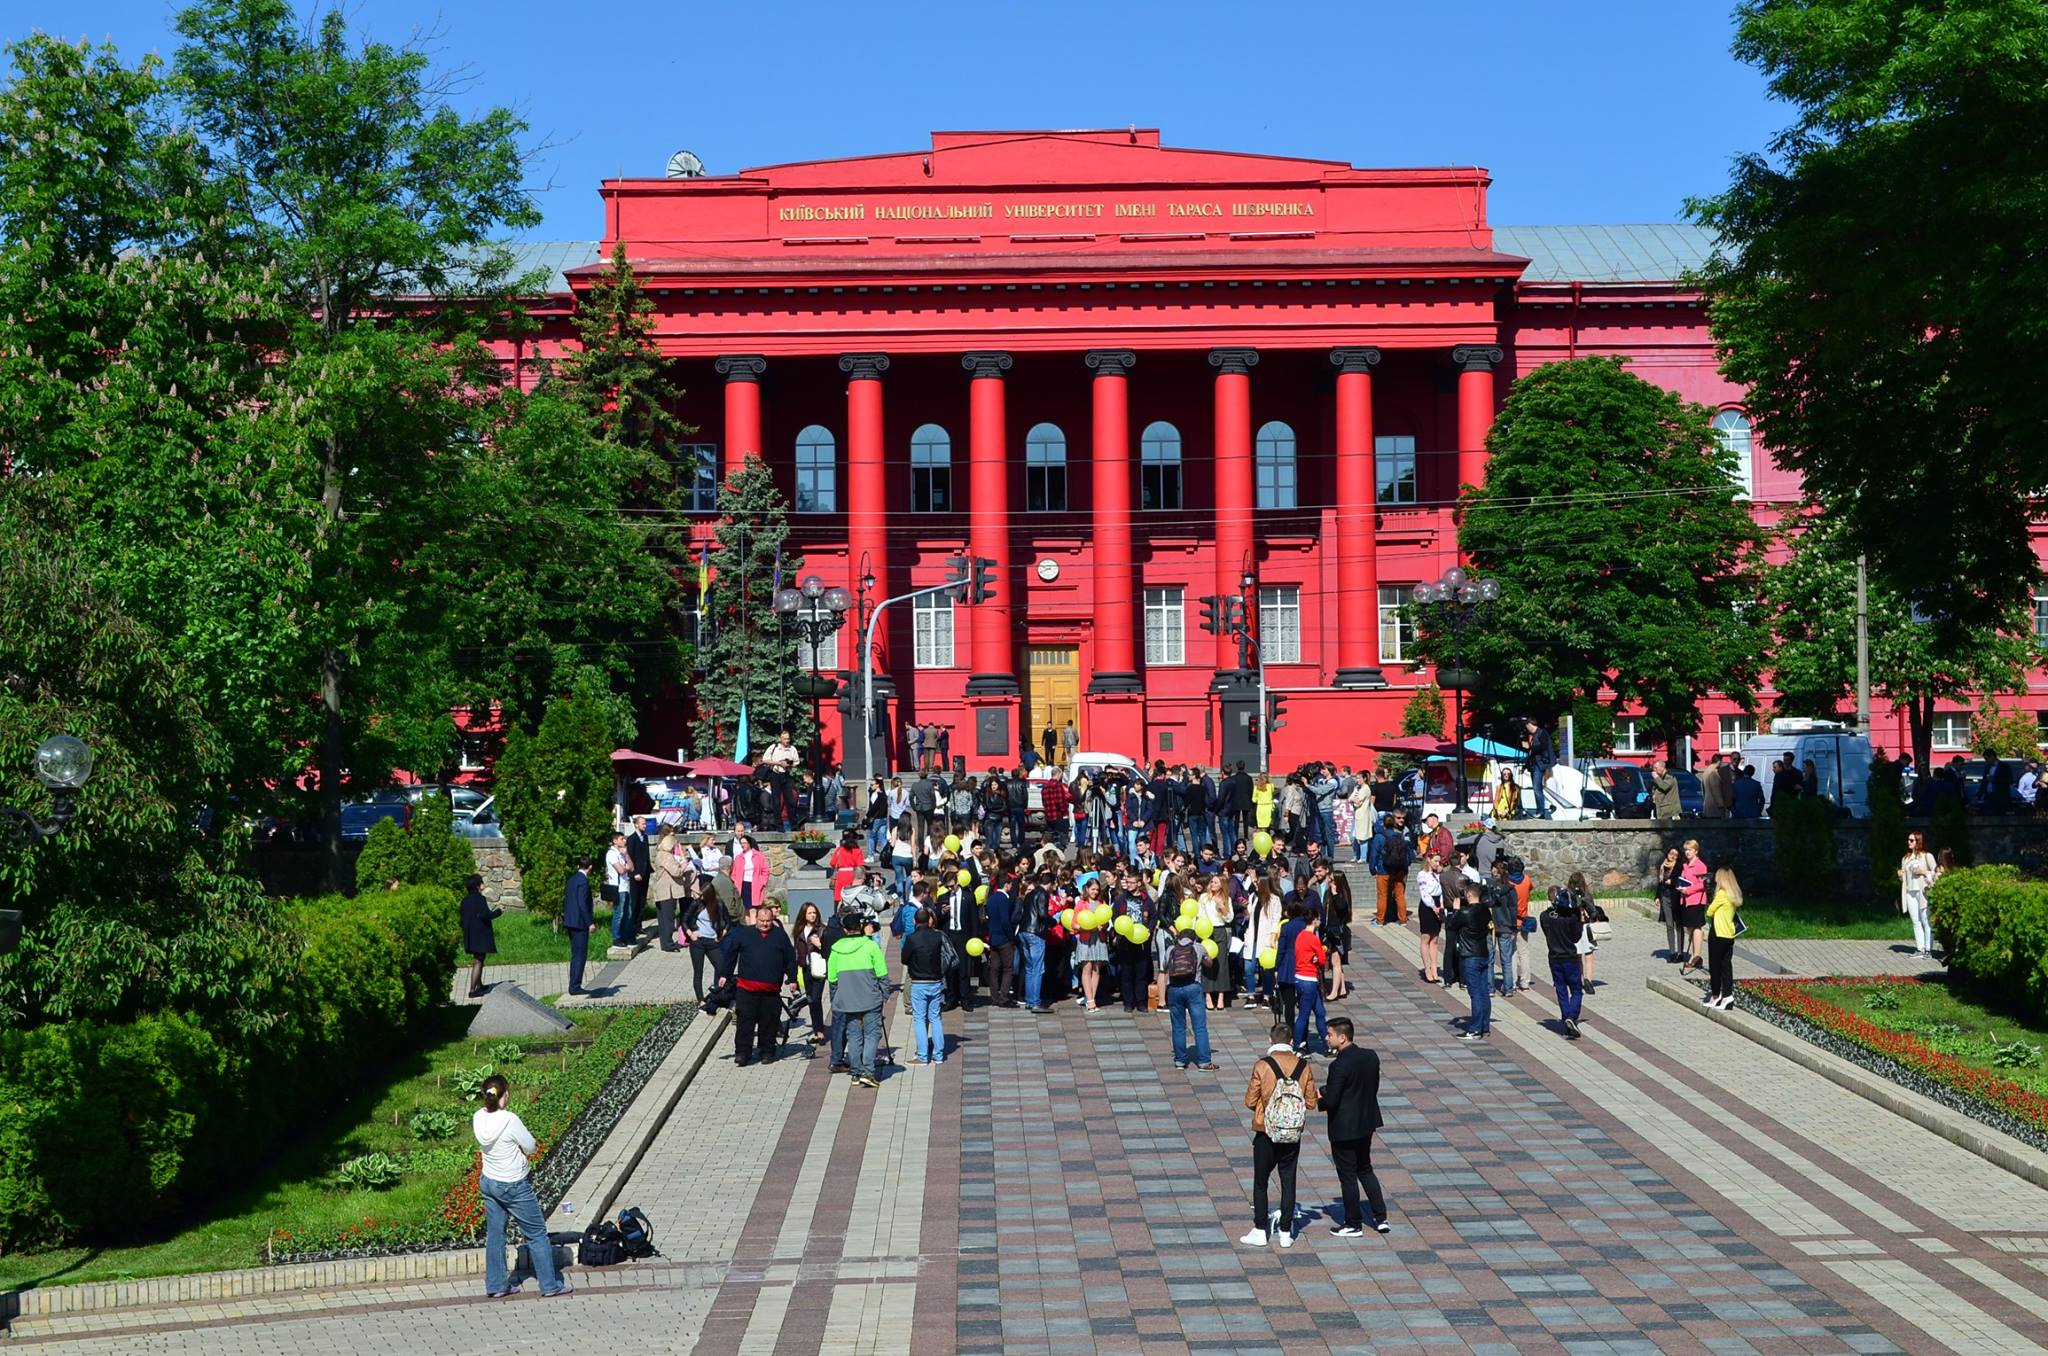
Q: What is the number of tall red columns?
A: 7